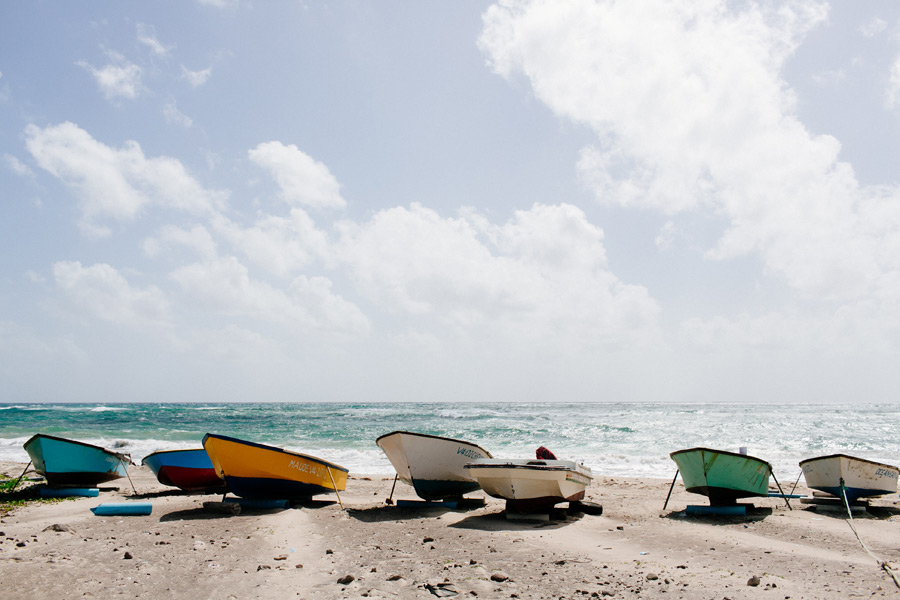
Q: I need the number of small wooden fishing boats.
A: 7